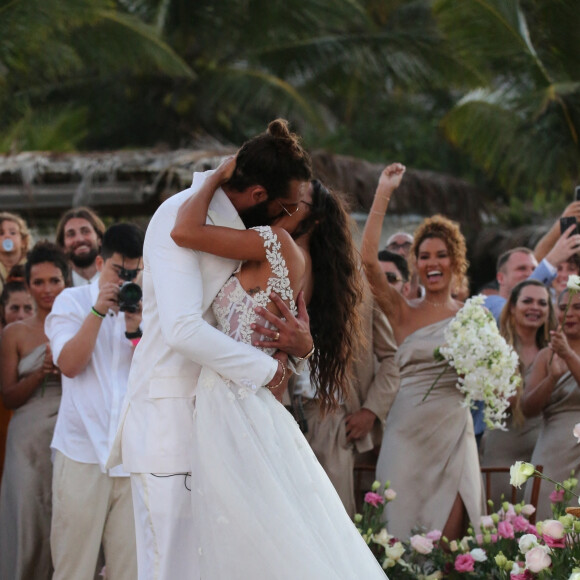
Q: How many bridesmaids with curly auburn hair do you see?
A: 1